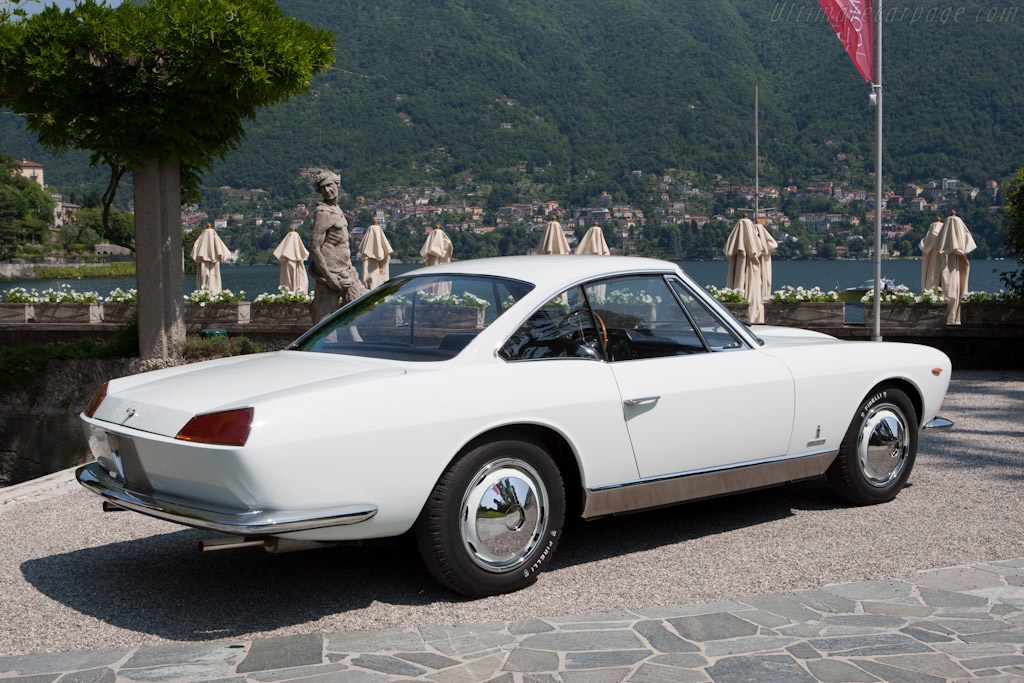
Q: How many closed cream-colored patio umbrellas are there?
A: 10